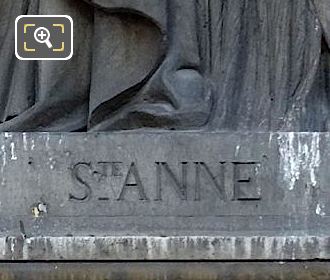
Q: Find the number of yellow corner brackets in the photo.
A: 4